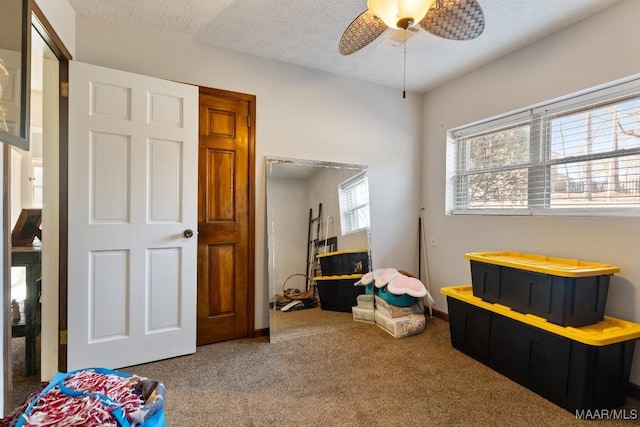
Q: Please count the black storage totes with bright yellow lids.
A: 2